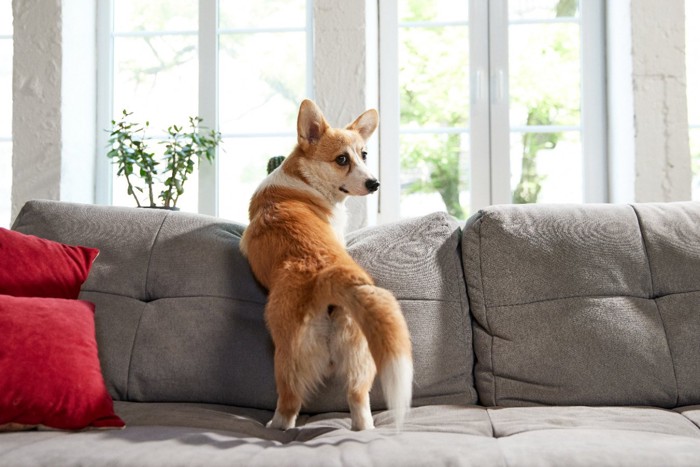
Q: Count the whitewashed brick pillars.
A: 3